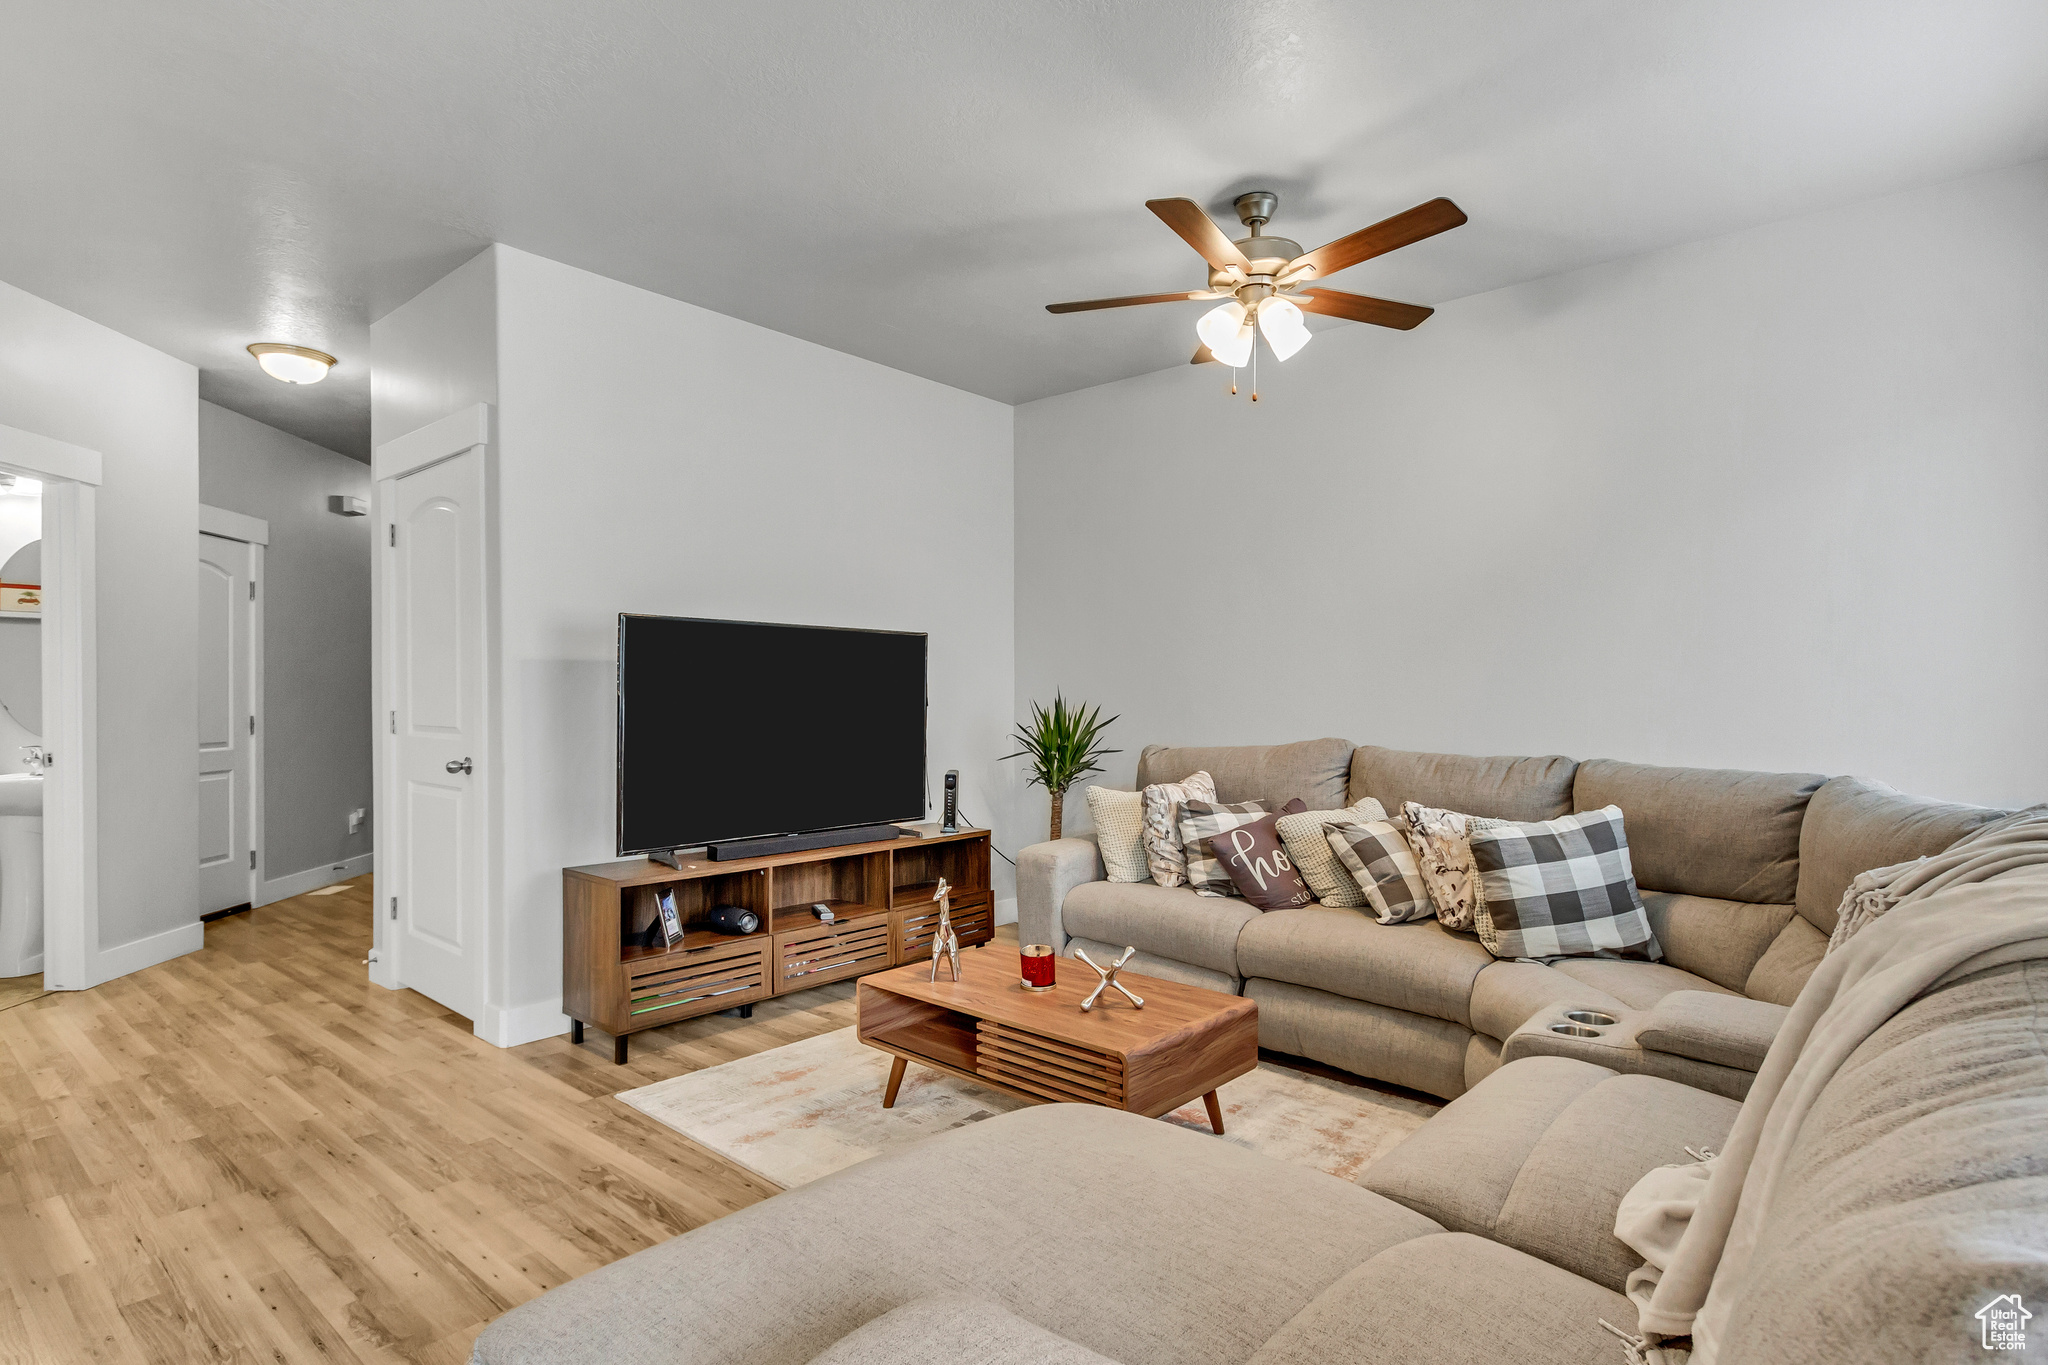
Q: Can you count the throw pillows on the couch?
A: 9